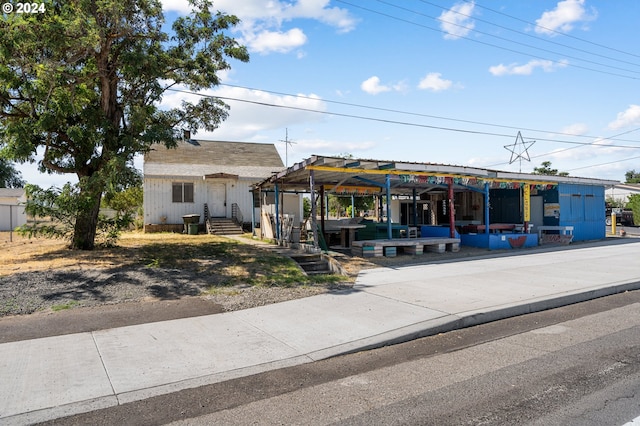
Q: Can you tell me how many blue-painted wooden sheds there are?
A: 1